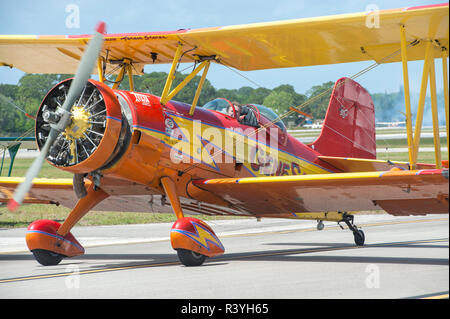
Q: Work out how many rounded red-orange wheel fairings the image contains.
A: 2